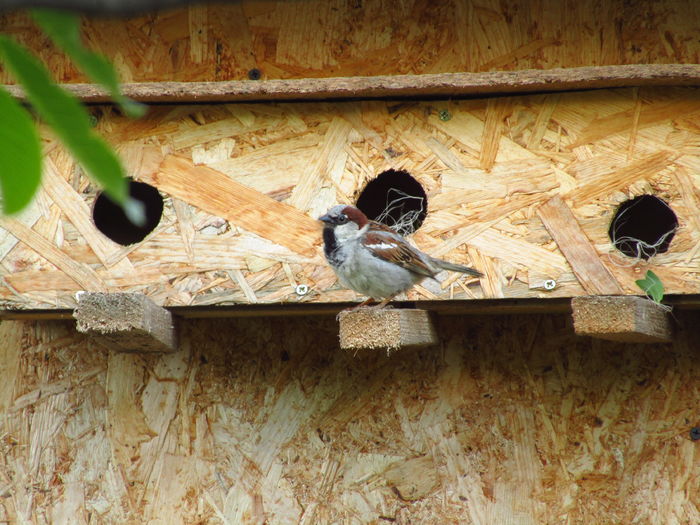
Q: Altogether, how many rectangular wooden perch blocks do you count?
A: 3